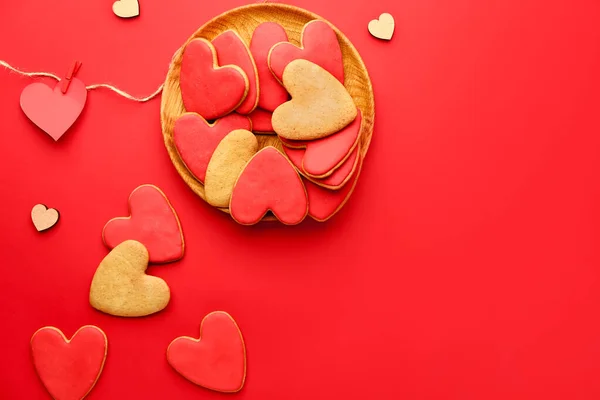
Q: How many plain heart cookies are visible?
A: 3